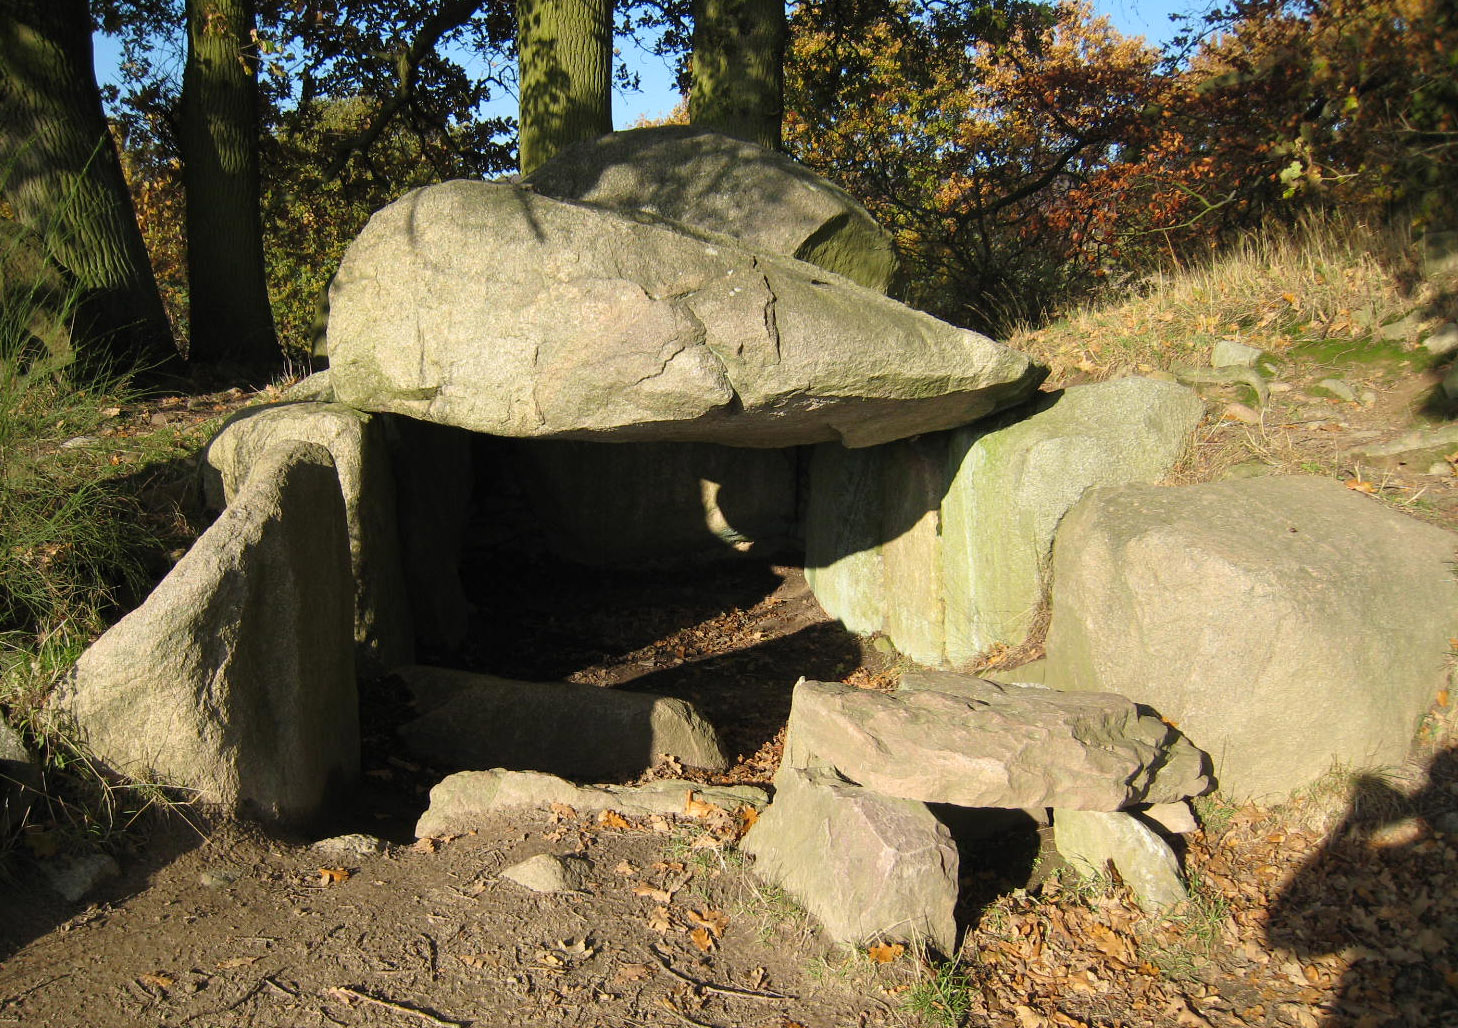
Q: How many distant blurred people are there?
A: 0